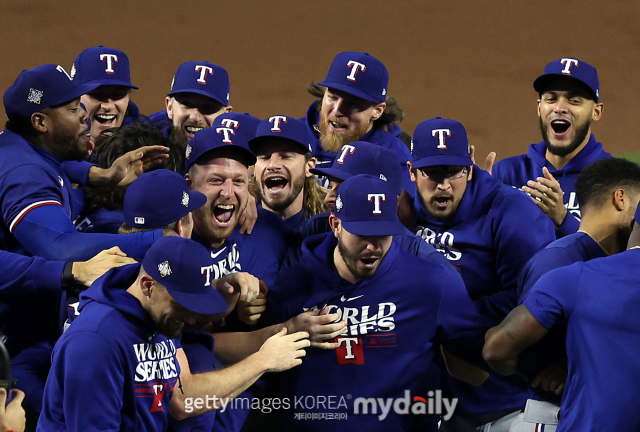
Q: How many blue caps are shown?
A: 13